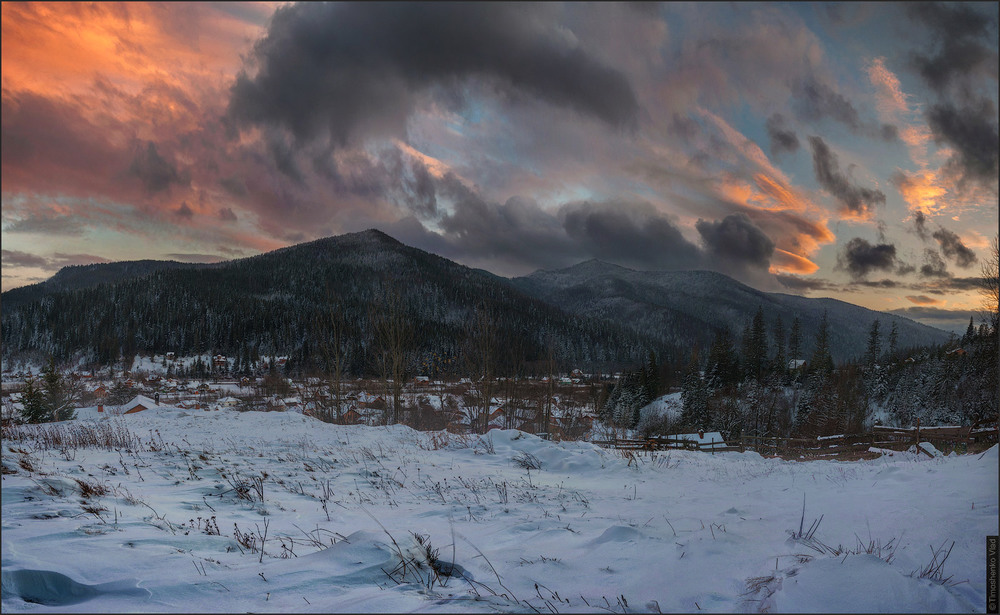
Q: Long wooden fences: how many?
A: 1